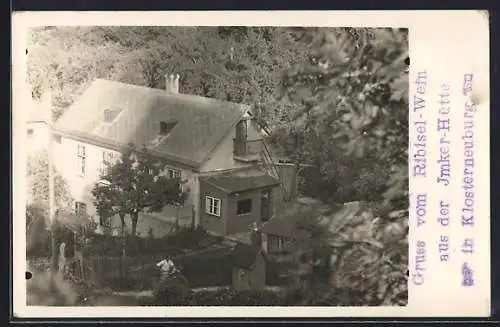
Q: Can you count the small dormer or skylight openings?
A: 2